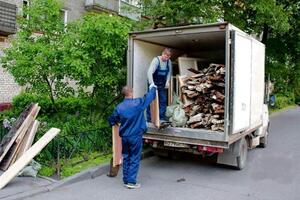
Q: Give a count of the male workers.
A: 2